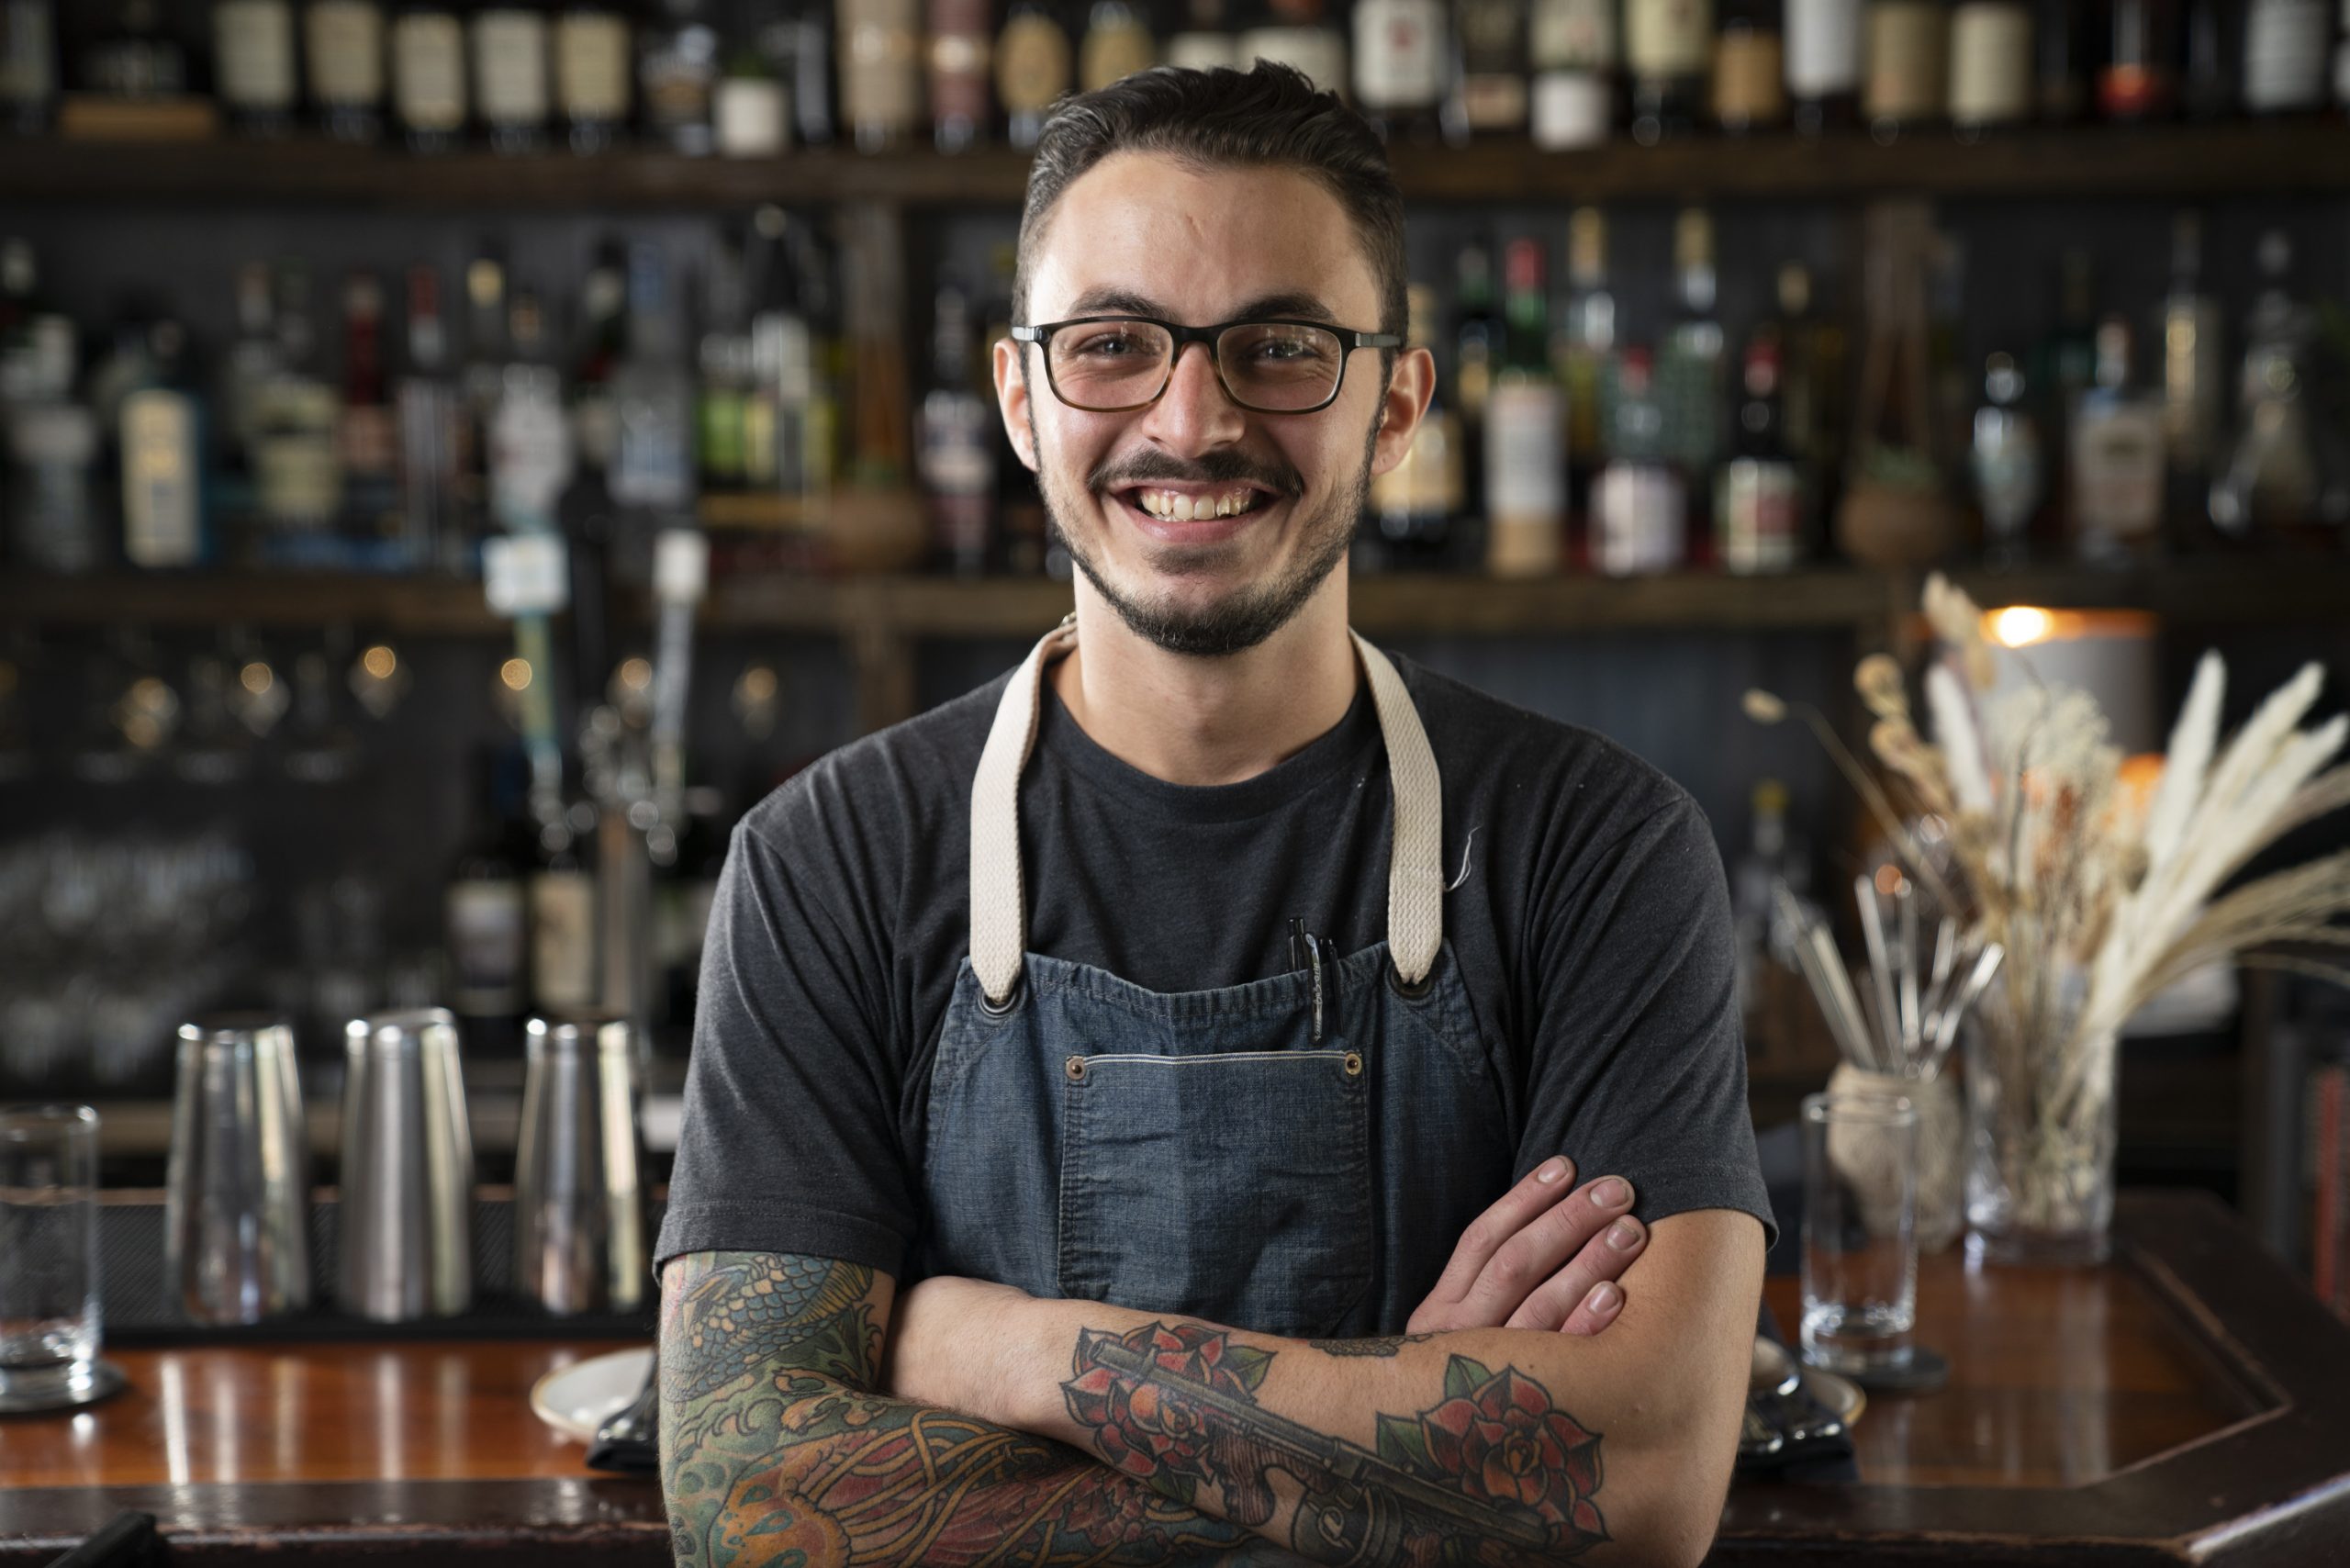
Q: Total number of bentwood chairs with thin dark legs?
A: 0